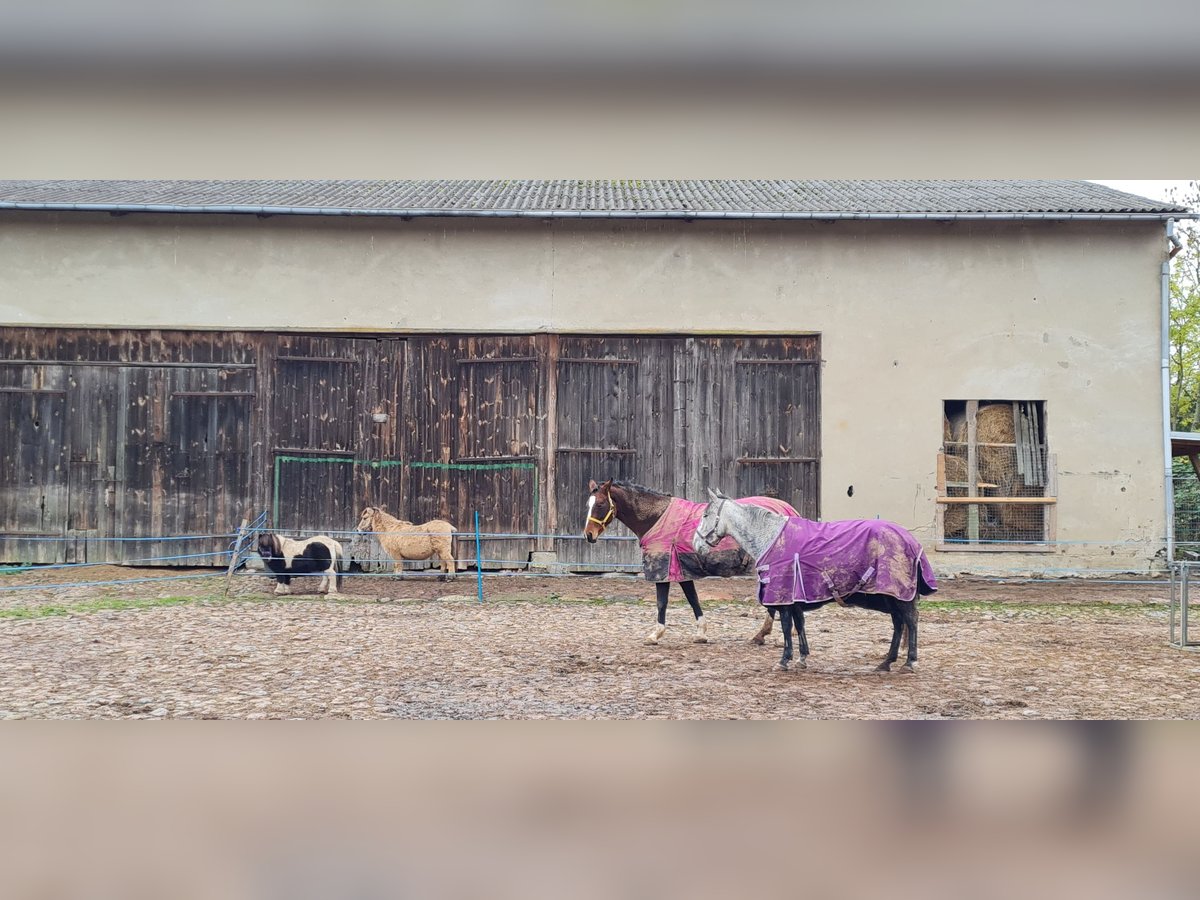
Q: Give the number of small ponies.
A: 2